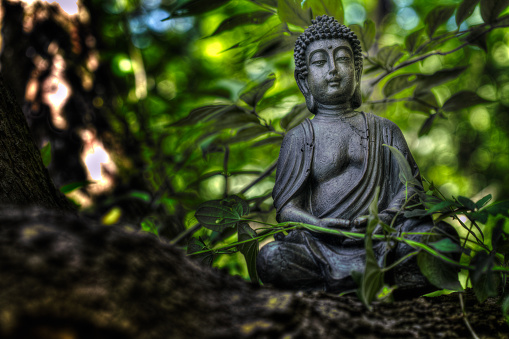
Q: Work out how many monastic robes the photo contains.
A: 1